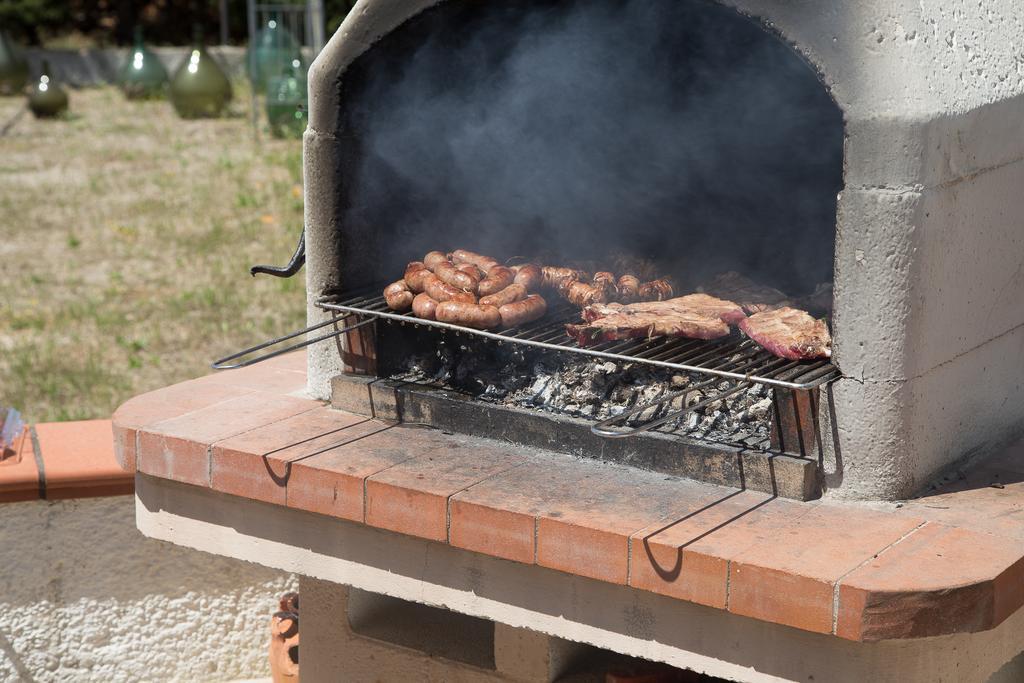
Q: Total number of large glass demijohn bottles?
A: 6